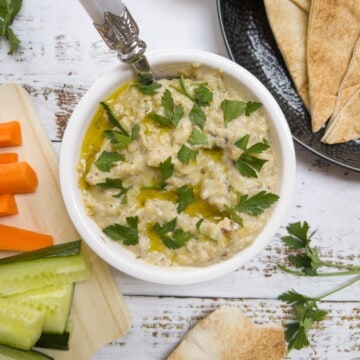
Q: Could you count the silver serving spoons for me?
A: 1